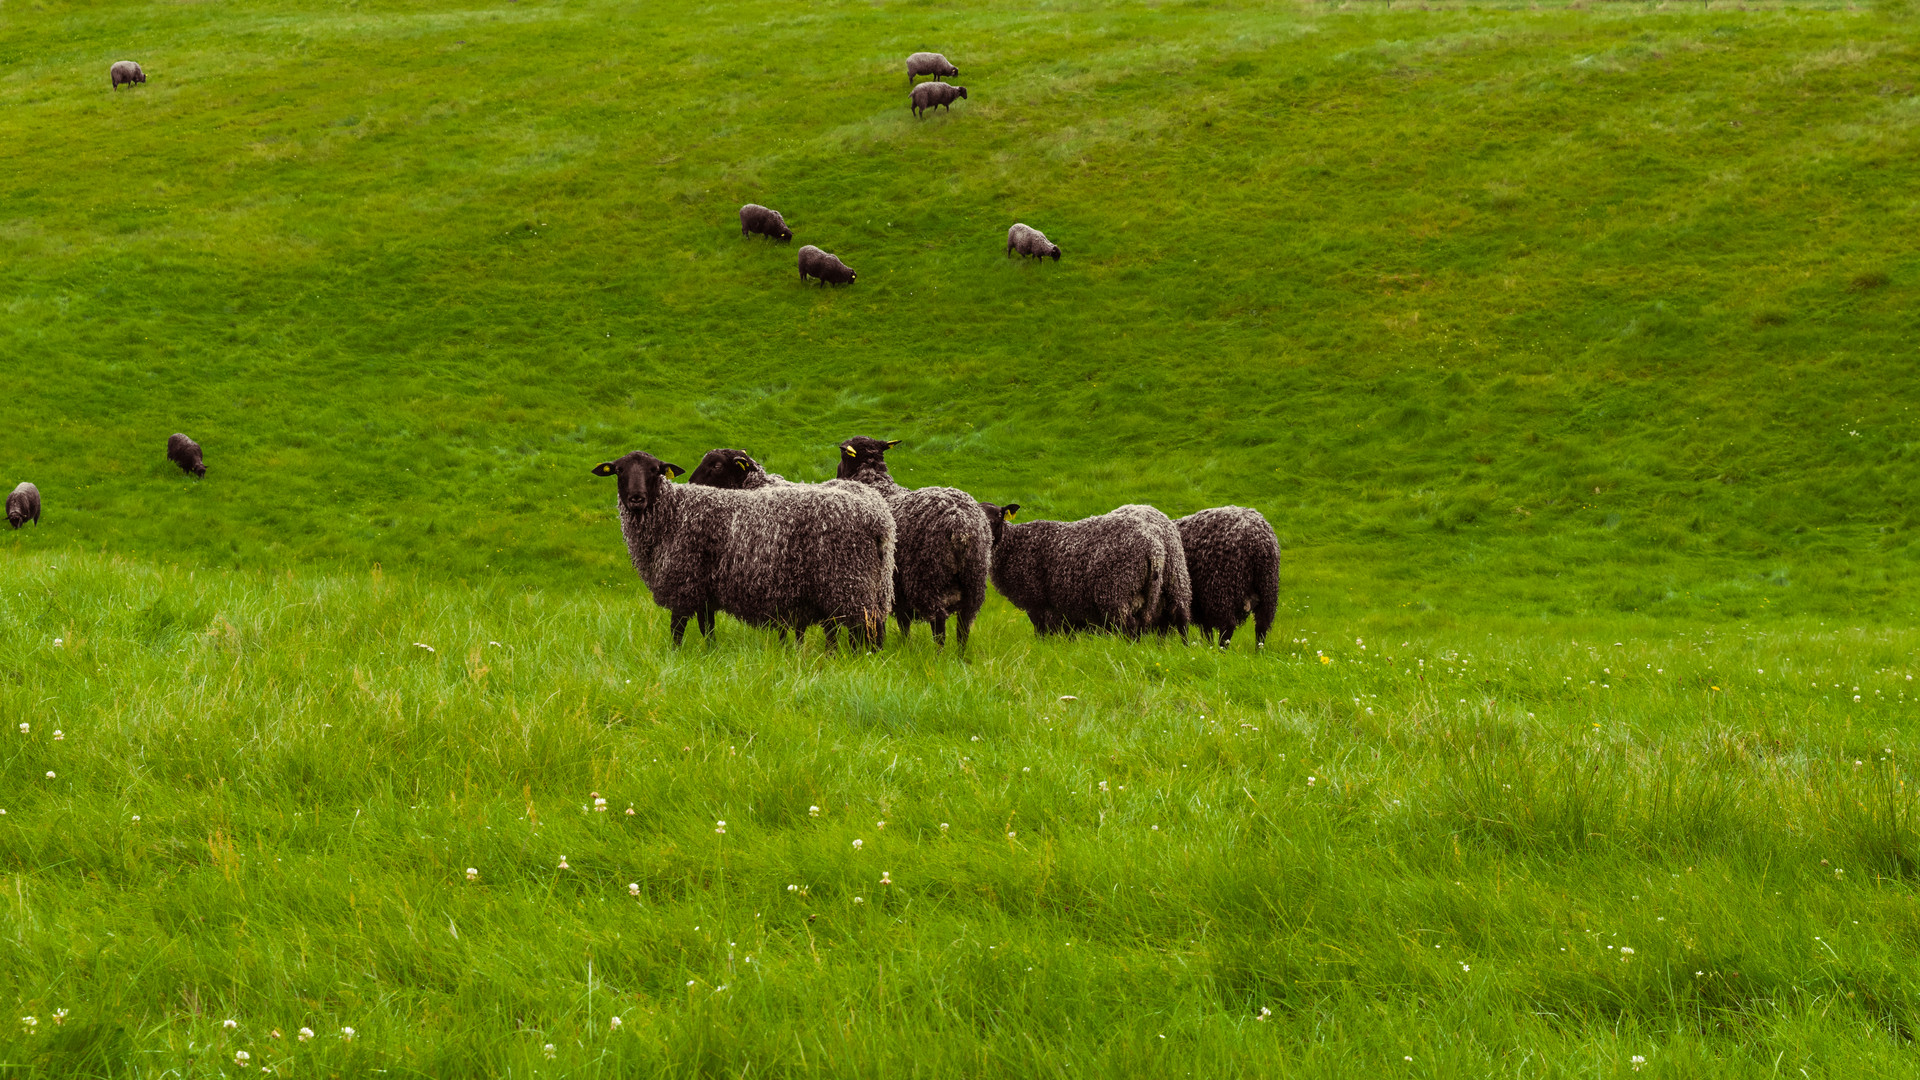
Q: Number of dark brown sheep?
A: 13